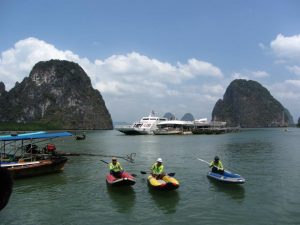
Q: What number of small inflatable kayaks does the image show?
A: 3